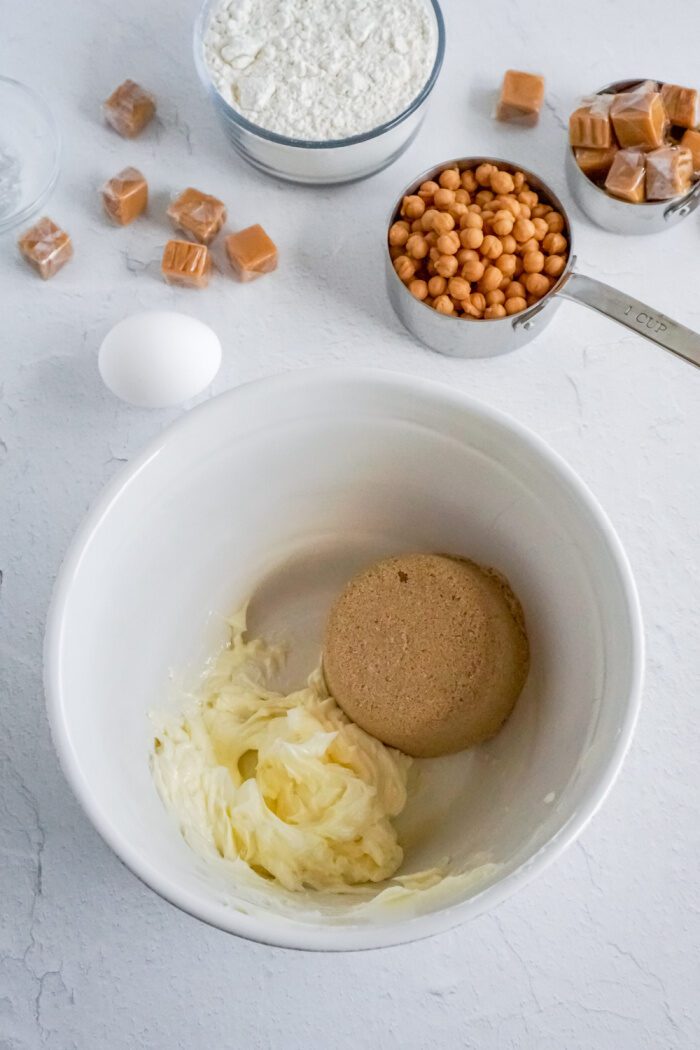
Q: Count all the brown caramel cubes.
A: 14